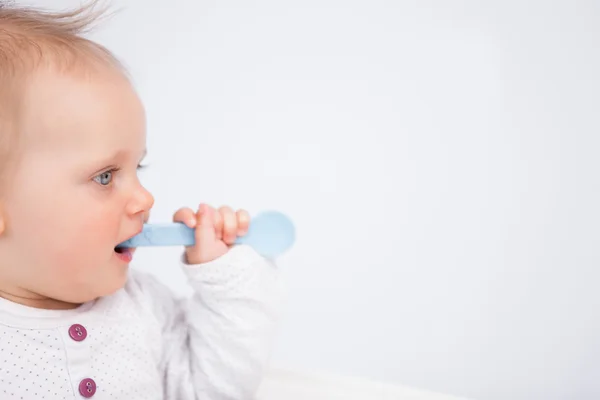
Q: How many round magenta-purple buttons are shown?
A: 2